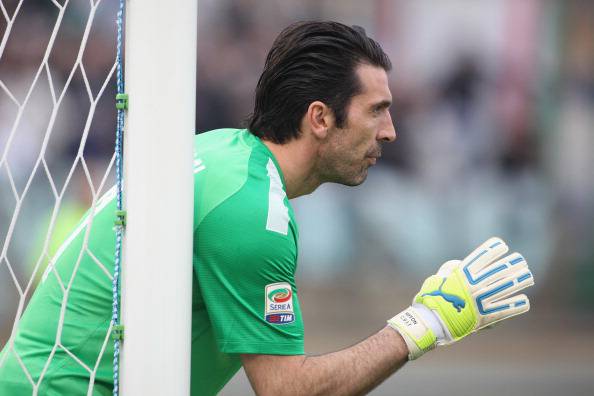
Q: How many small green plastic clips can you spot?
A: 3